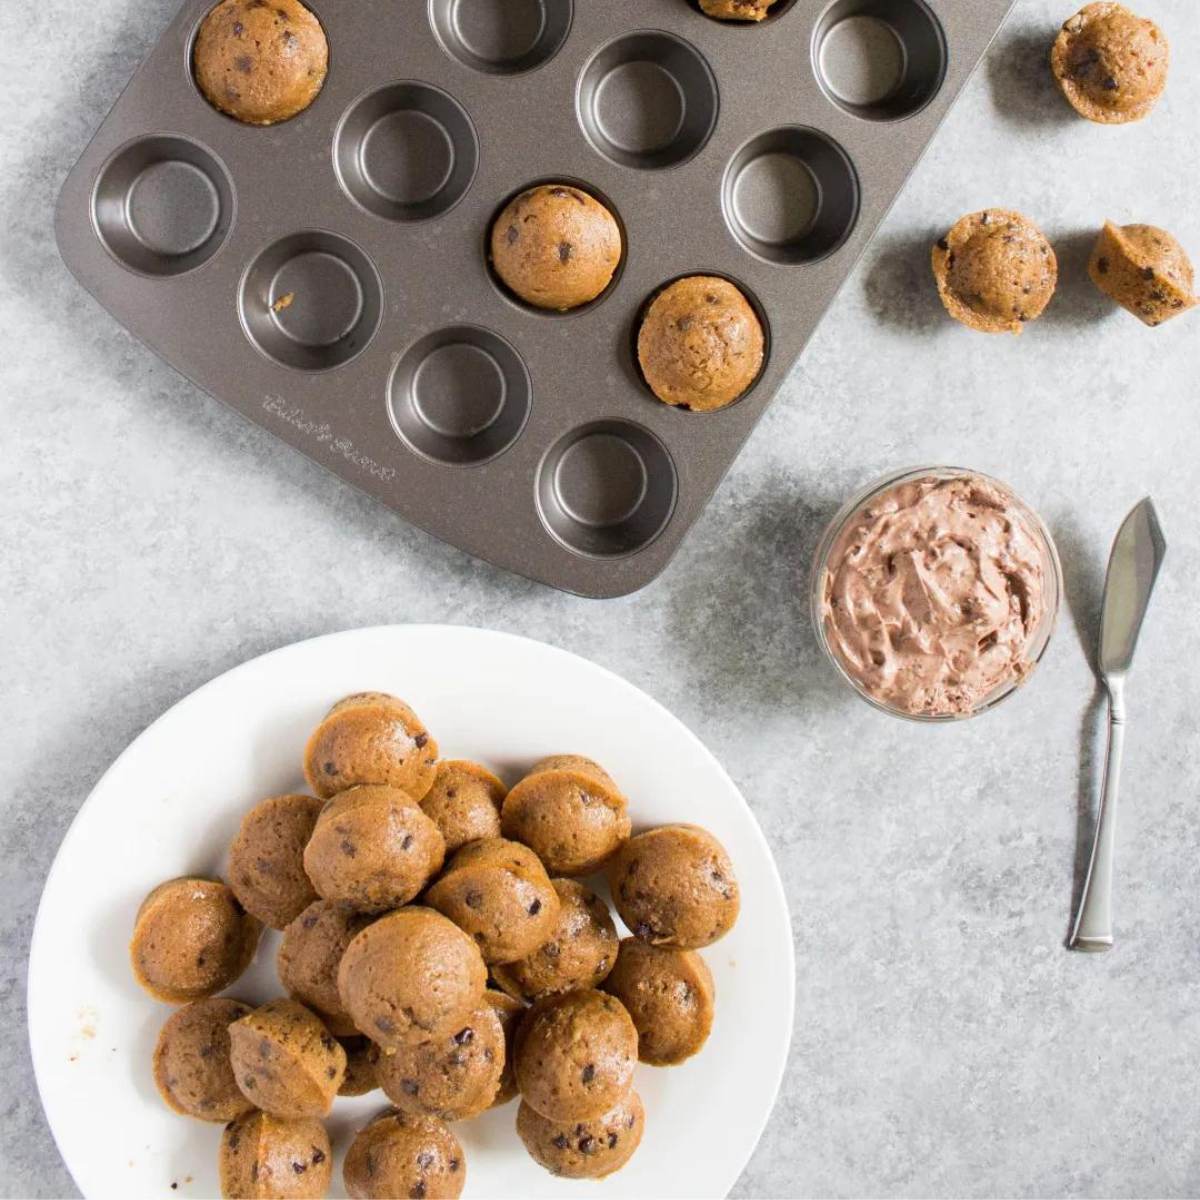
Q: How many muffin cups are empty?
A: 9